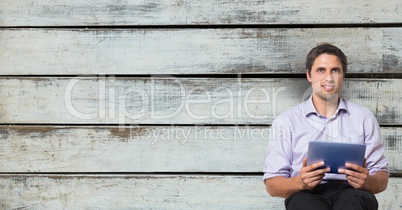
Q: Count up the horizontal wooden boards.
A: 5